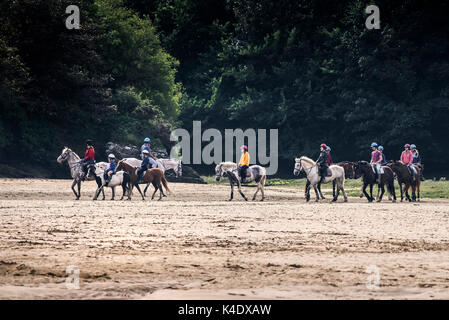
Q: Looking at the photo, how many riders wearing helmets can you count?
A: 11